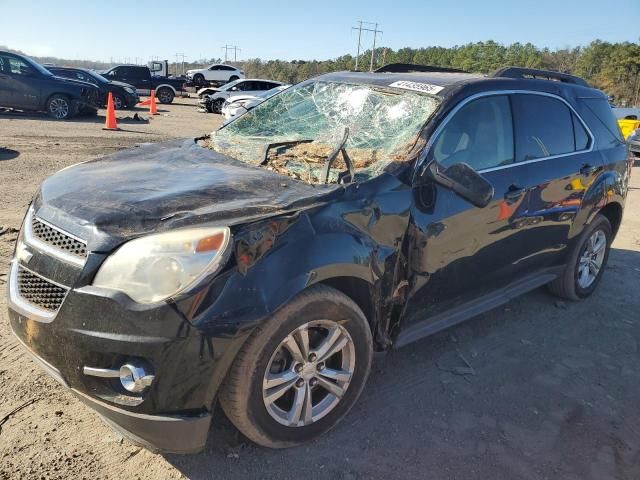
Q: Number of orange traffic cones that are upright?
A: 2